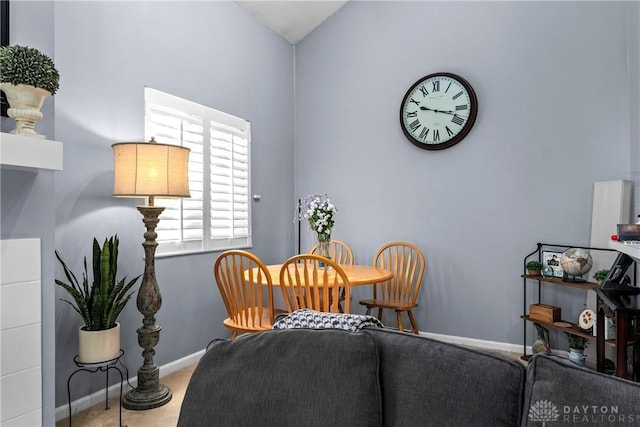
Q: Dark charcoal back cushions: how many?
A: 3